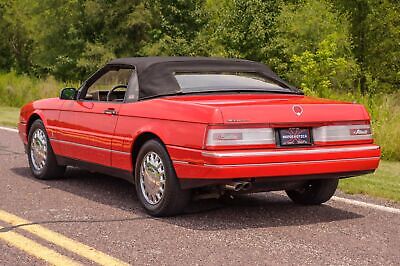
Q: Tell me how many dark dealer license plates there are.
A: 1